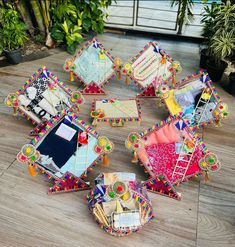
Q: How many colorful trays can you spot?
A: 8